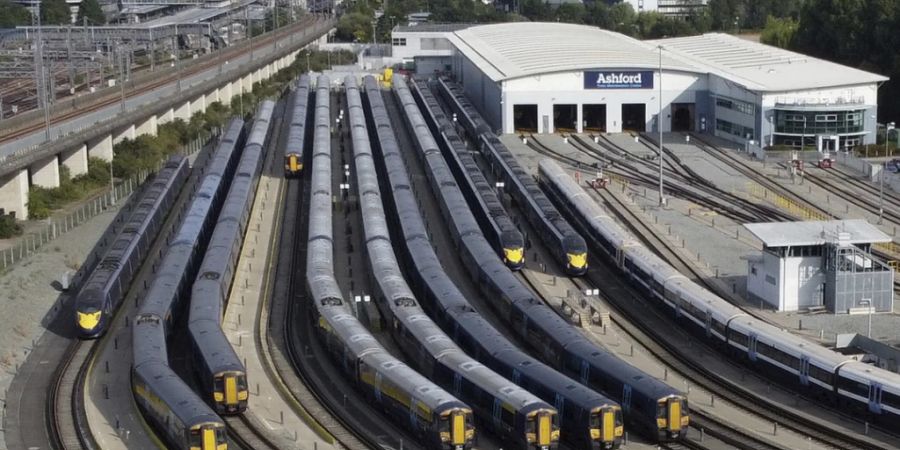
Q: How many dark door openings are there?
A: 5